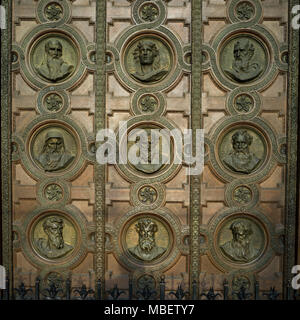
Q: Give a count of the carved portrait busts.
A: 9